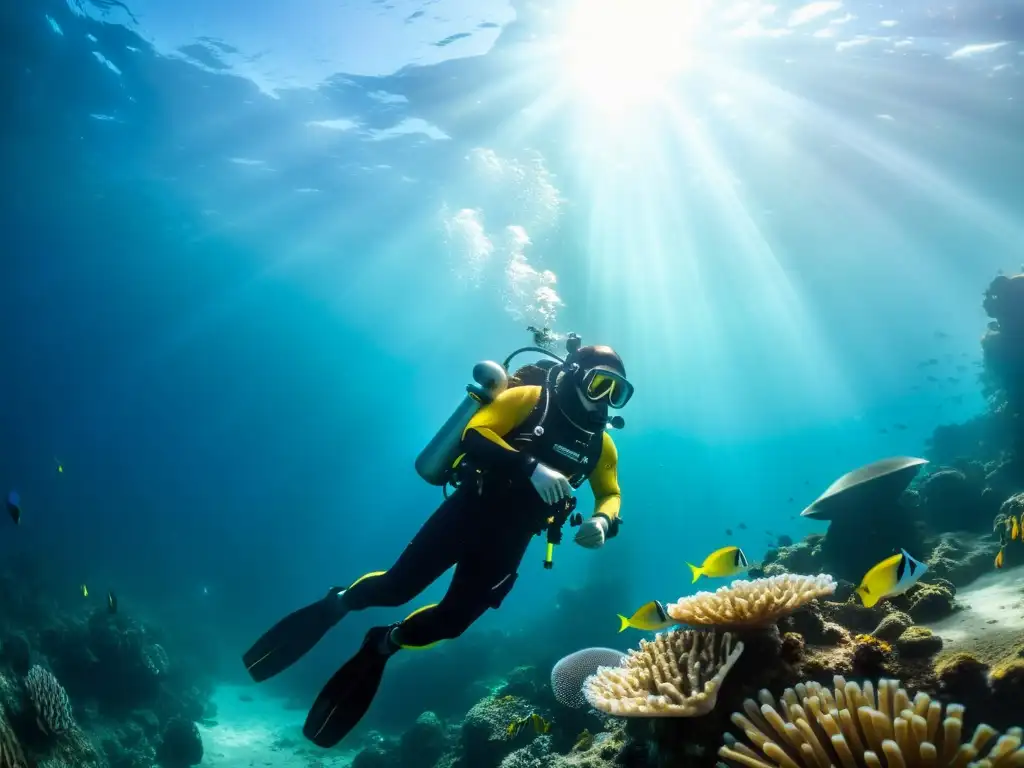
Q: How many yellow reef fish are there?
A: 3